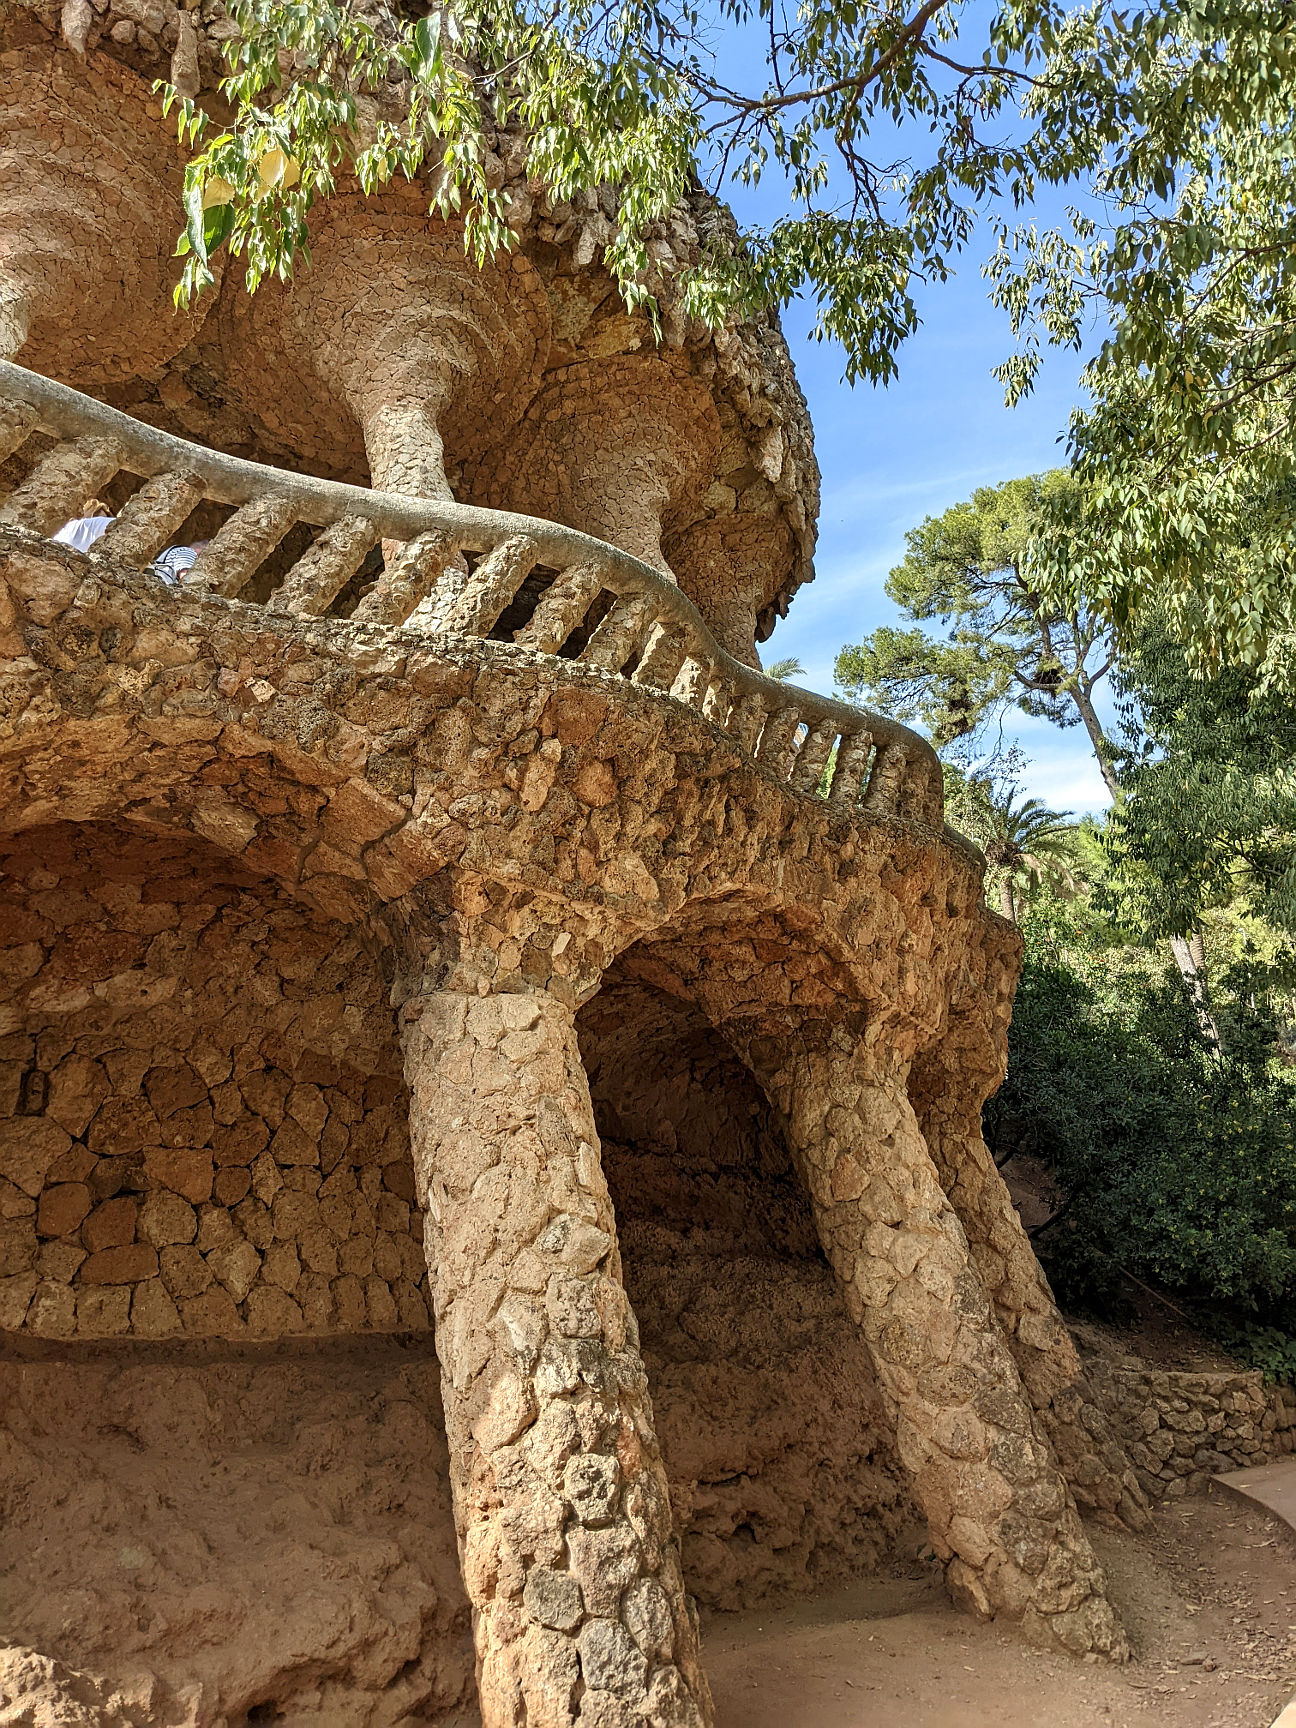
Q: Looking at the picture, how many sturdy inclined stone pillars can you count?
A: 3